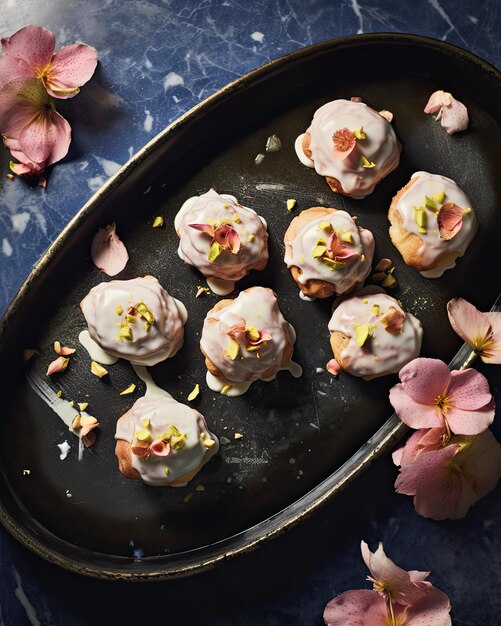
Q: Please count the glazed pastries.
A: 8